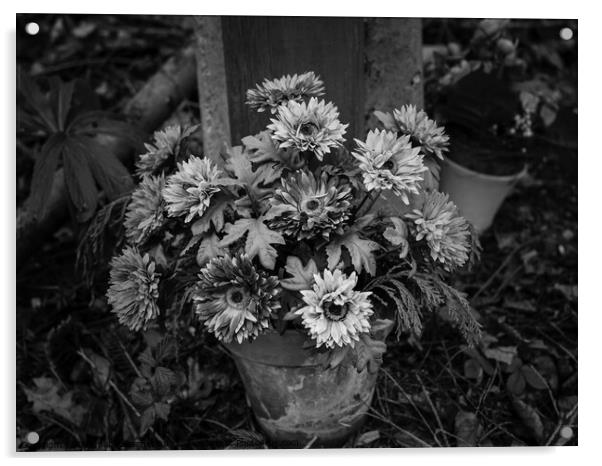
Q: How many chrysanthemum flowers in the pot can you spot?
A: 12